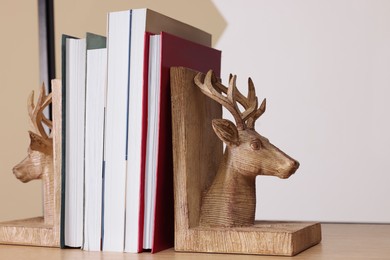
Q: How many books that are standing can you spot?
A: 5